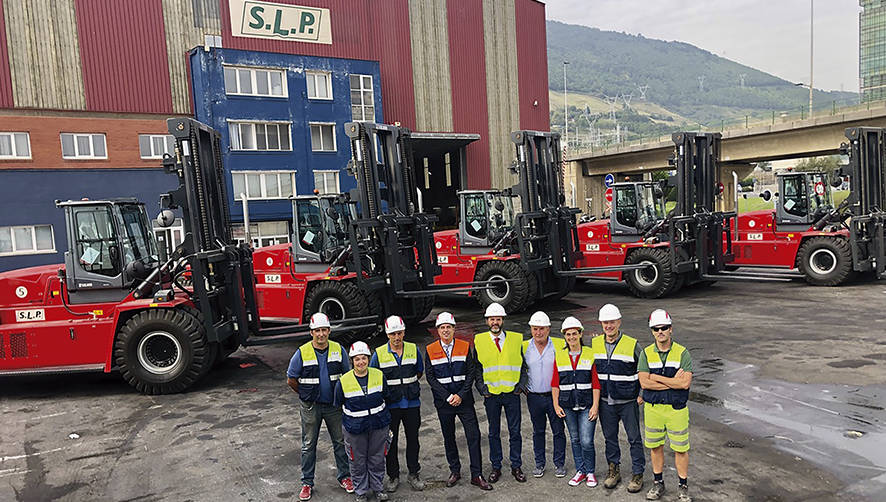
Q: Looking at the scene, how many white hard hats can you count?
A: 9